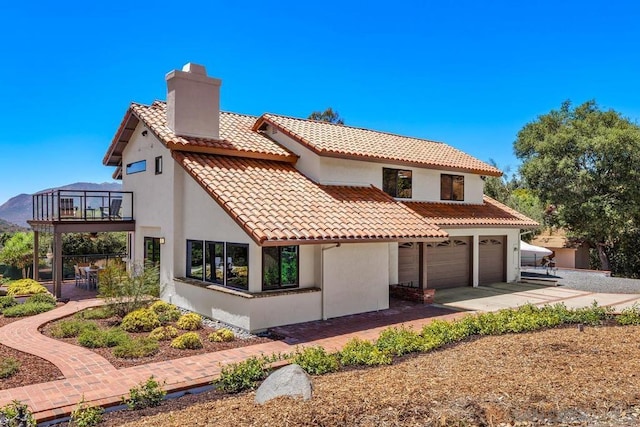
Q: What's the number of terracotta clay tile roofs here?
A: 4